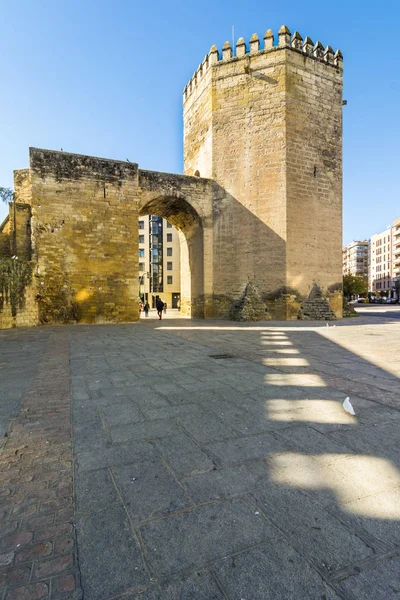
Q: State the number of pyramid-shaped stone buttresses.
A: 2